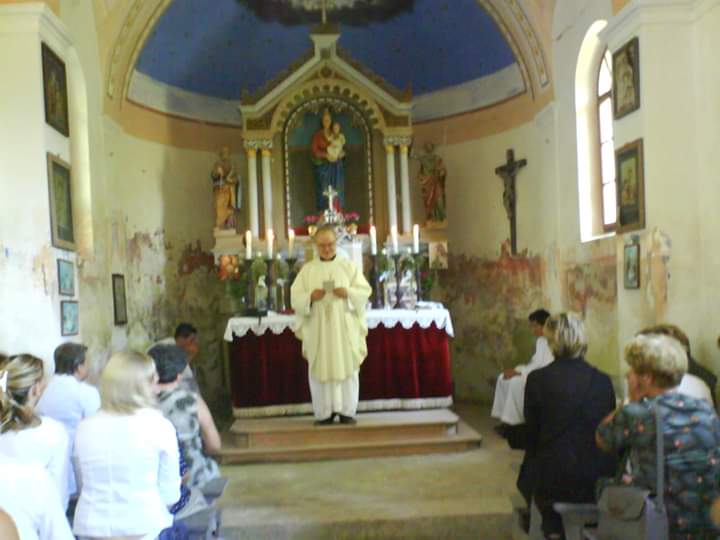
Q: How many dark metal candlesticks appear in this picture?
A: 6